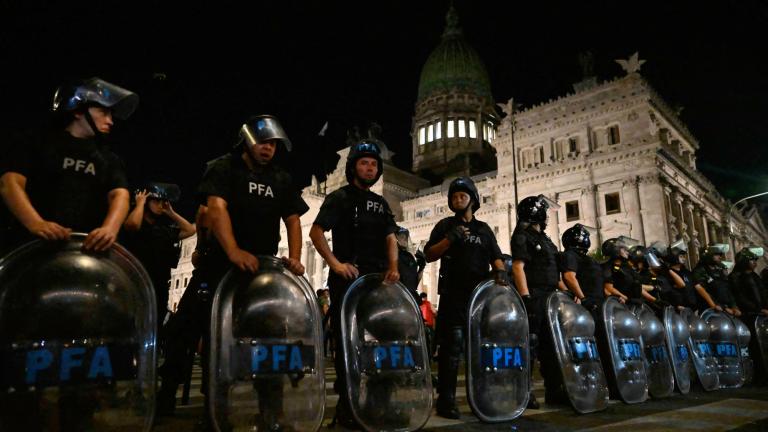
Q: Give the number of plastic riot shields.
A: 12